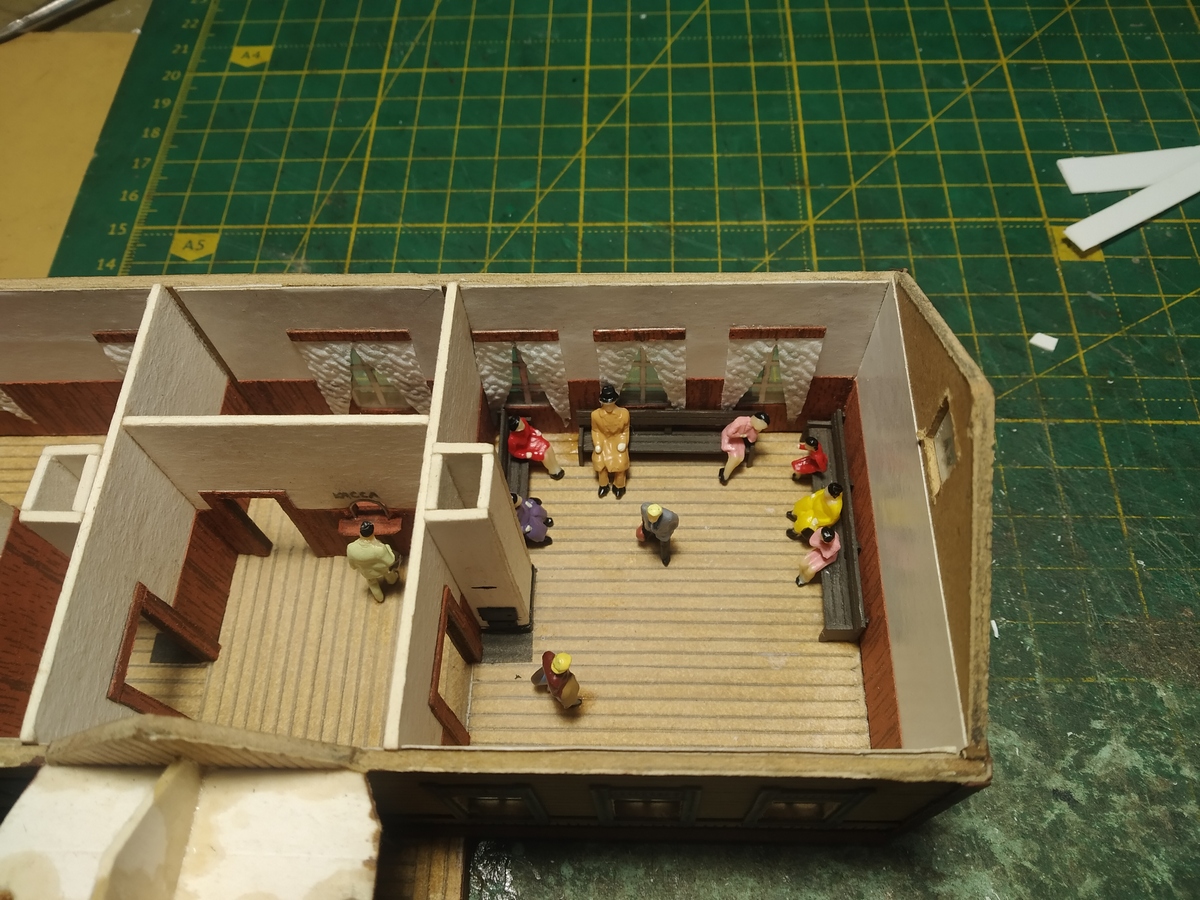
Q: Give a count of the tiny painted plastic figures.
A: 10